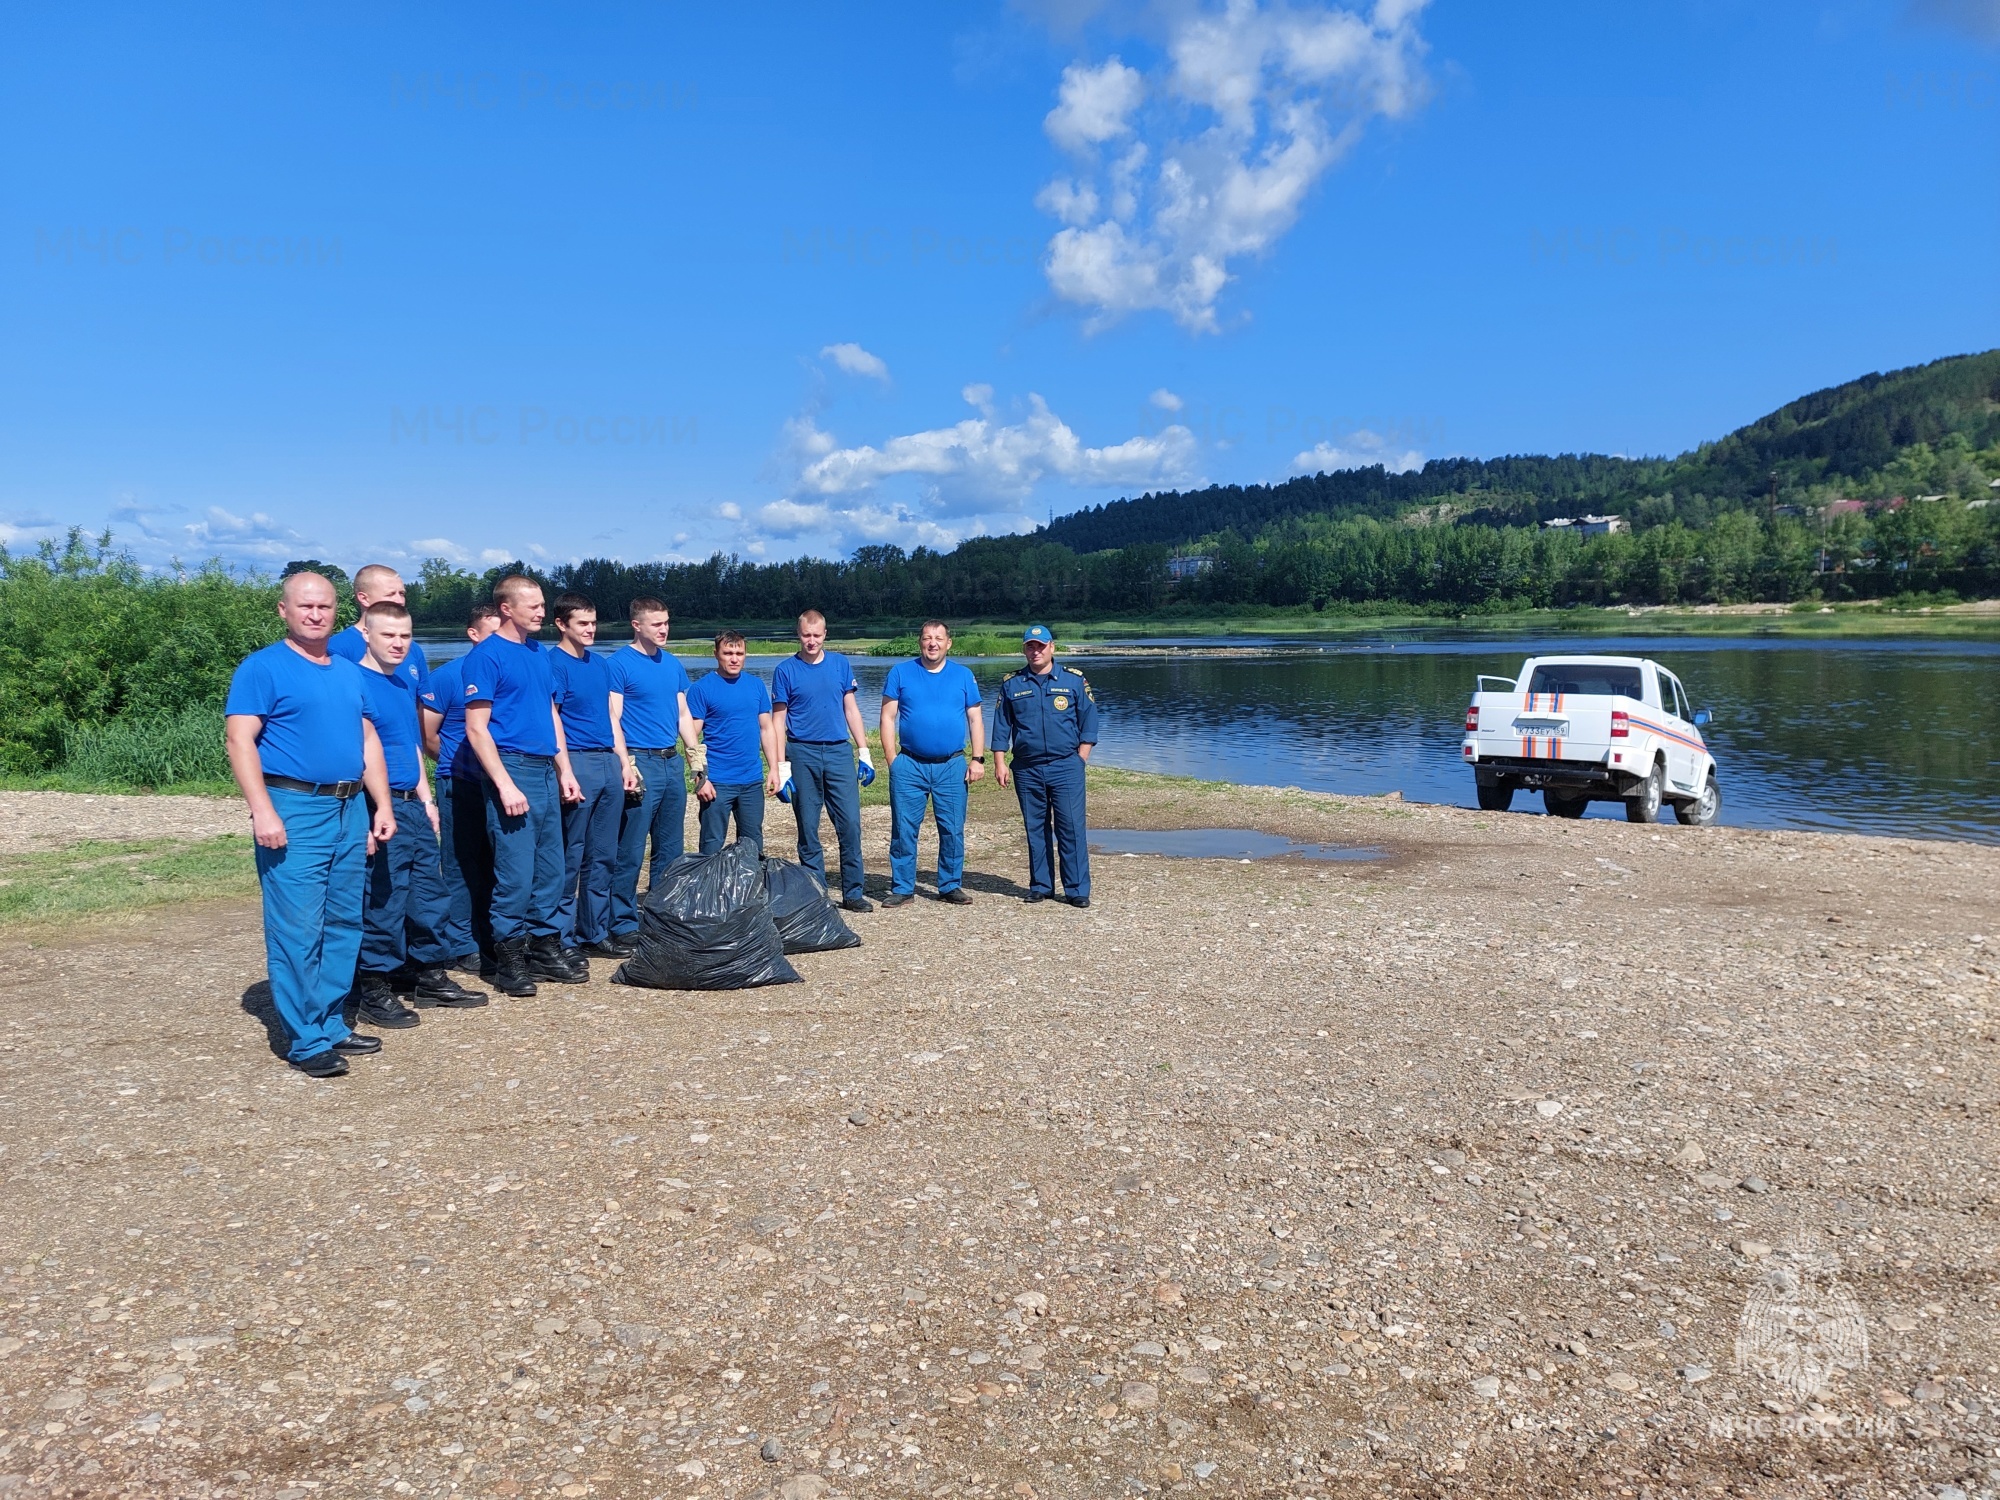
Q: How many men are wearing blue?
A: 11